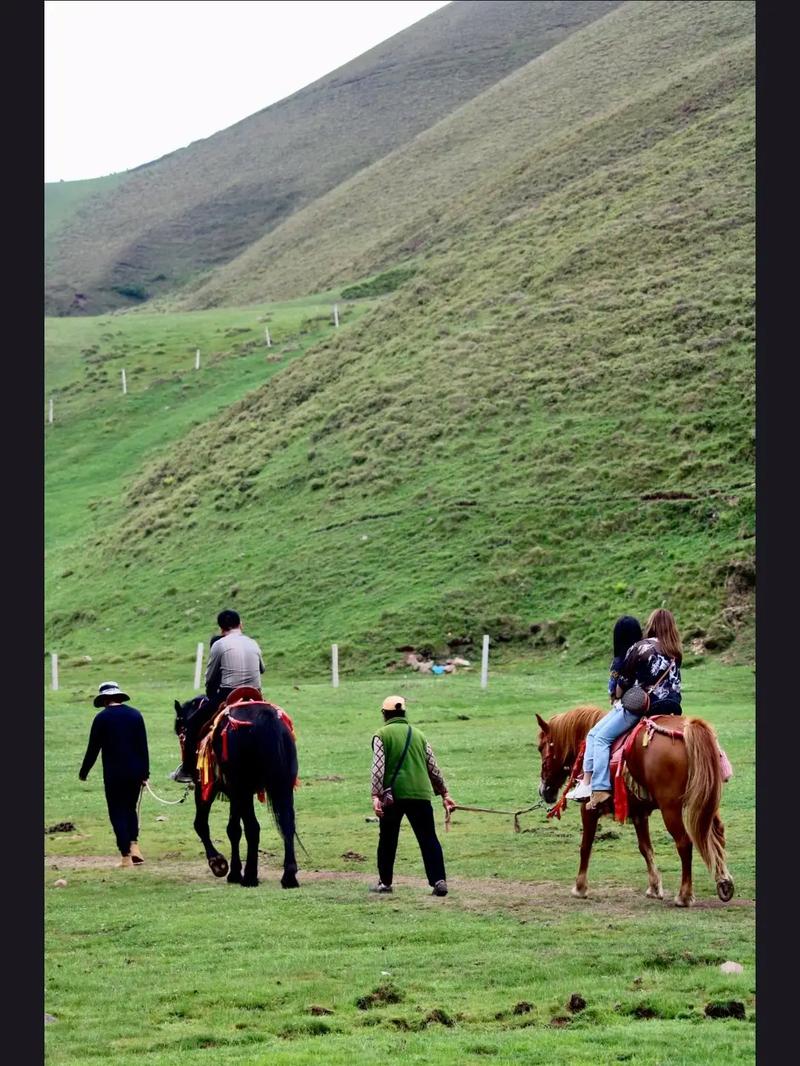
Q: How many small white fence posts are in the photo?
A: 9